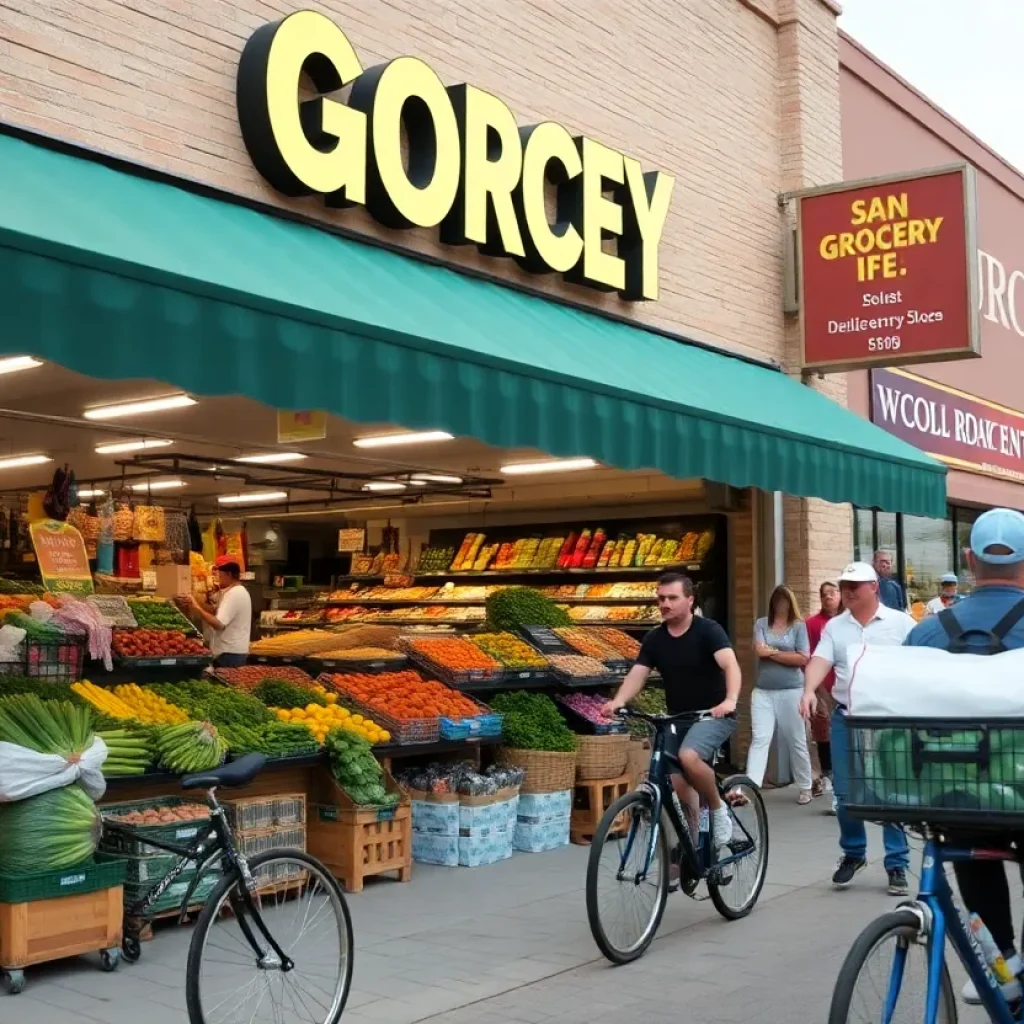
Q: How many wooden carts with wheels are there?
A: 1